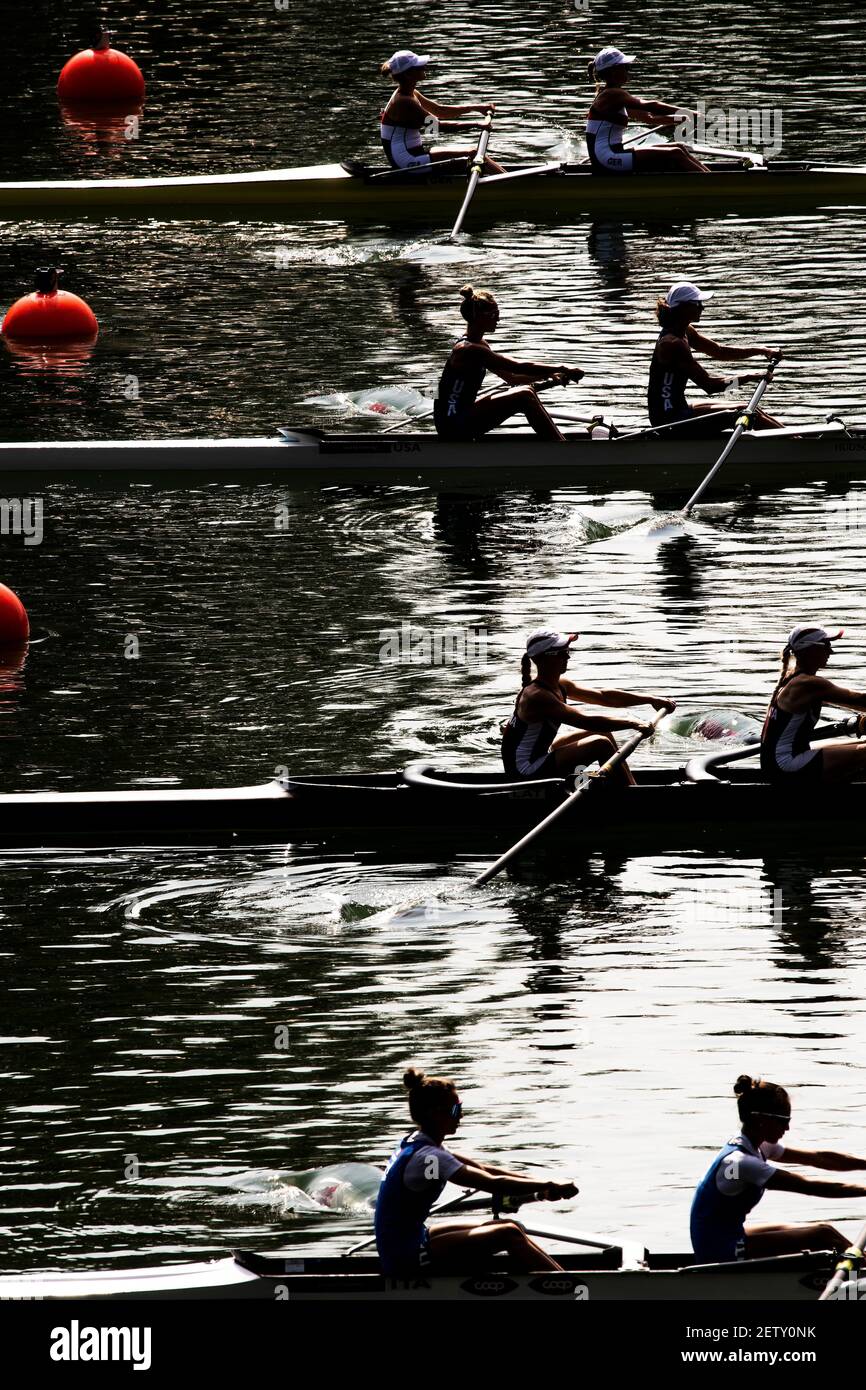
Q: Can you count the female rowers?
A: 8